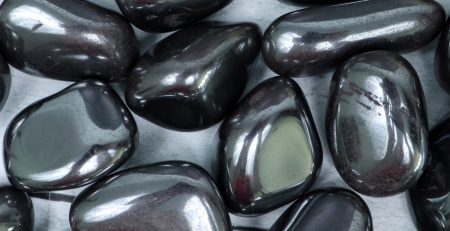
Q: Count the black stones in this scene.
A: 14